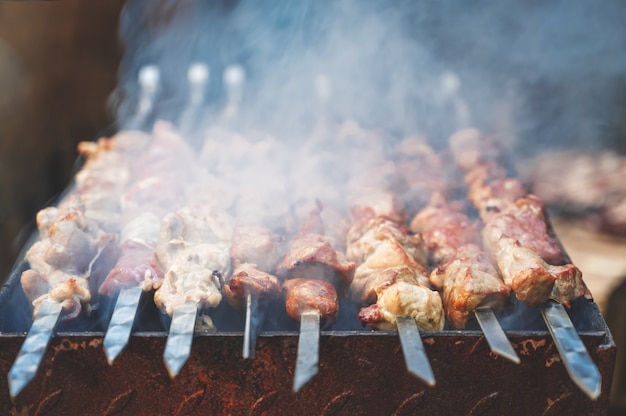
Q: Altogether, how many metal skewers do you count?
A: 8